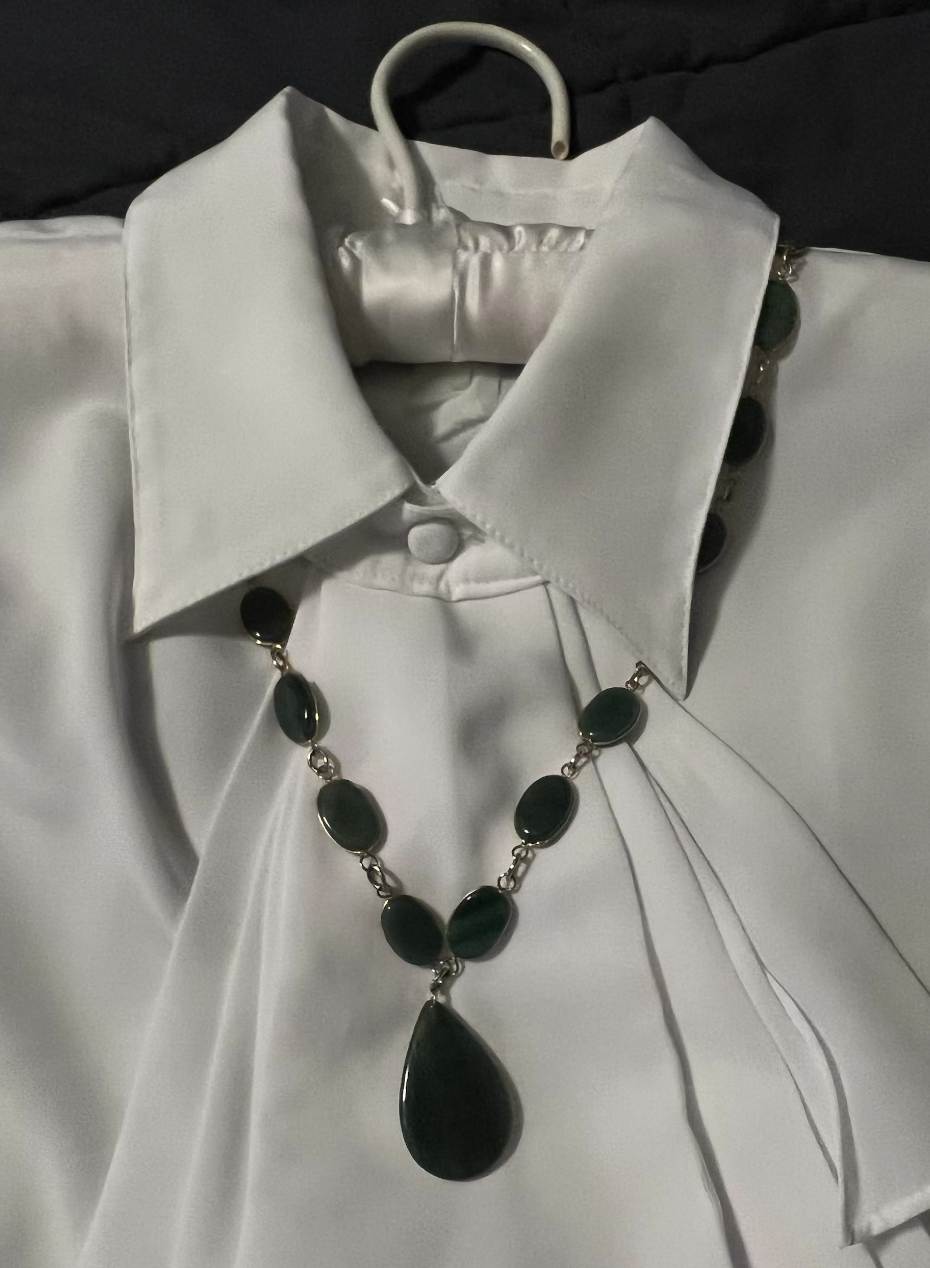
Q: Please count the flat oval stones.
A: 10